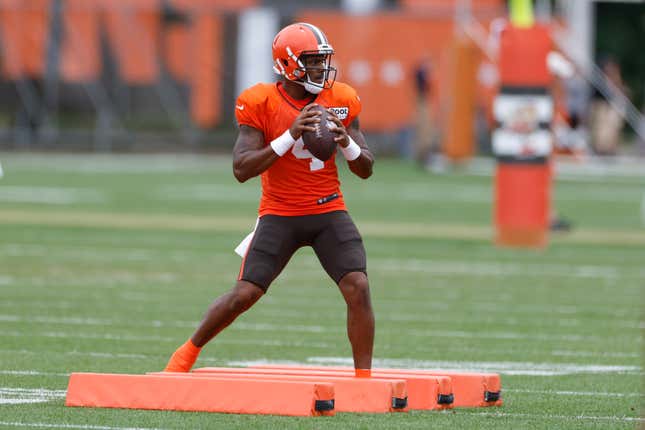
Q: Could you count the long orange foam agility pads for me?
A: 4